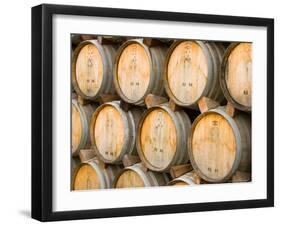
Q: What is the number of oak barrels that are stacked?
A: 11